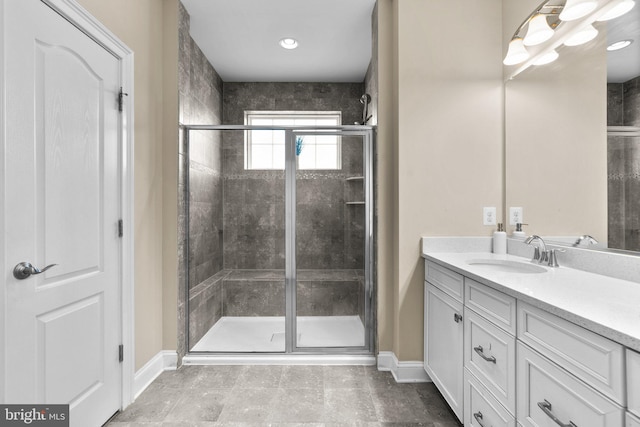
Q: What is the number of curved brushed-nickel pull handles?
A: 3